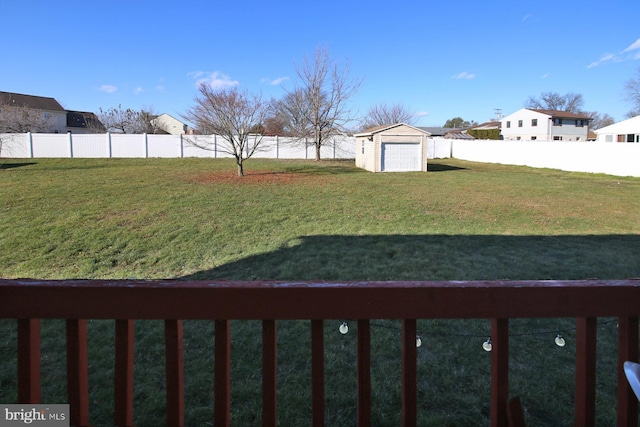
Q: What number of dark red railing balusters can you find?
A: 12